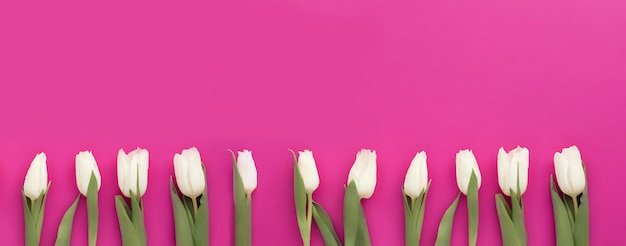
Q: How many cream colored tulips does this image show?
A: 11